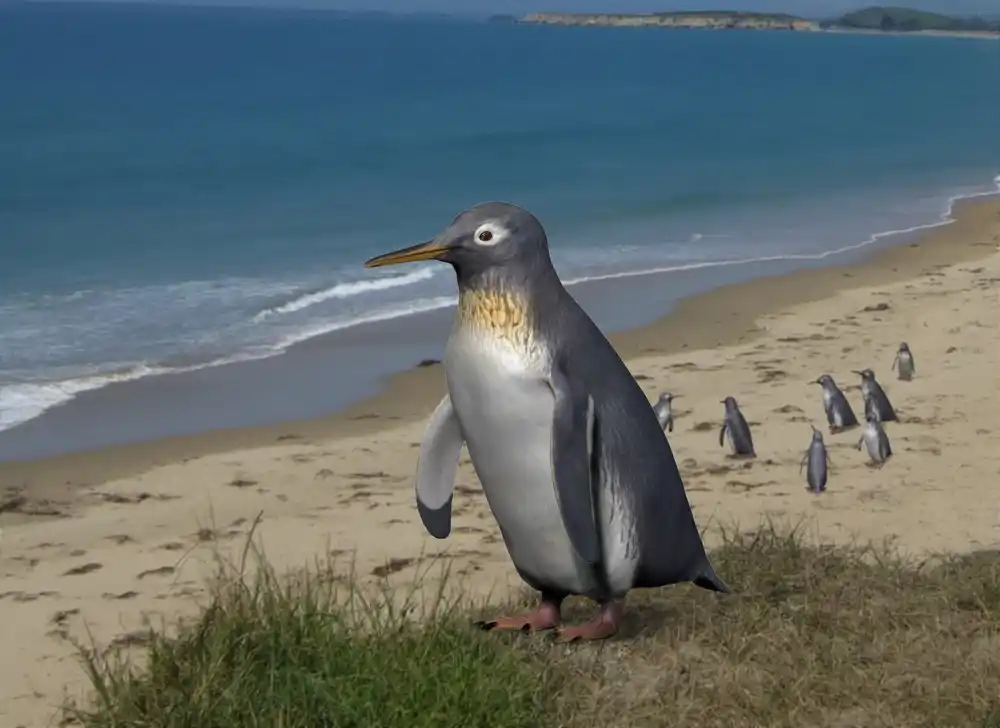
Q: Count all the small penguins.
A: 7